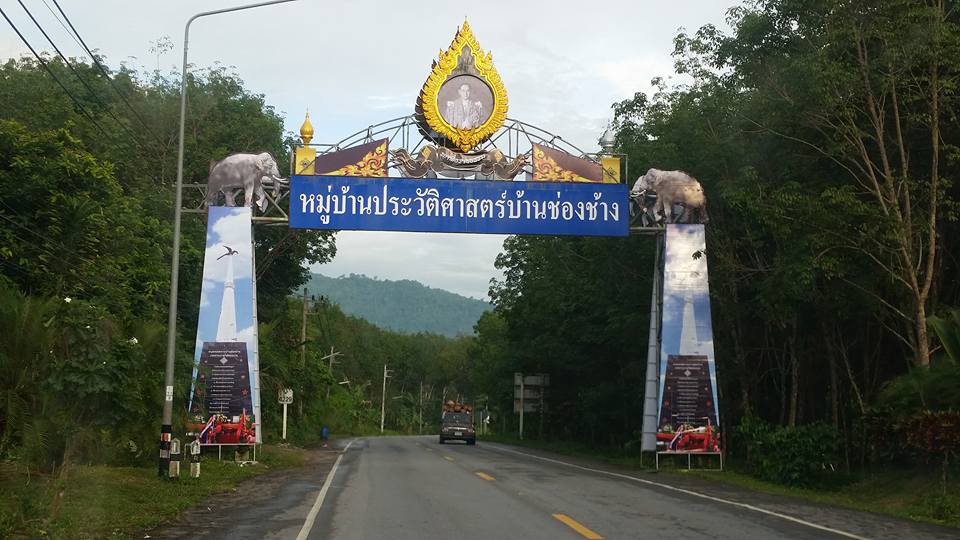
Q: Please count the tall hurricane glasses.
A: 0